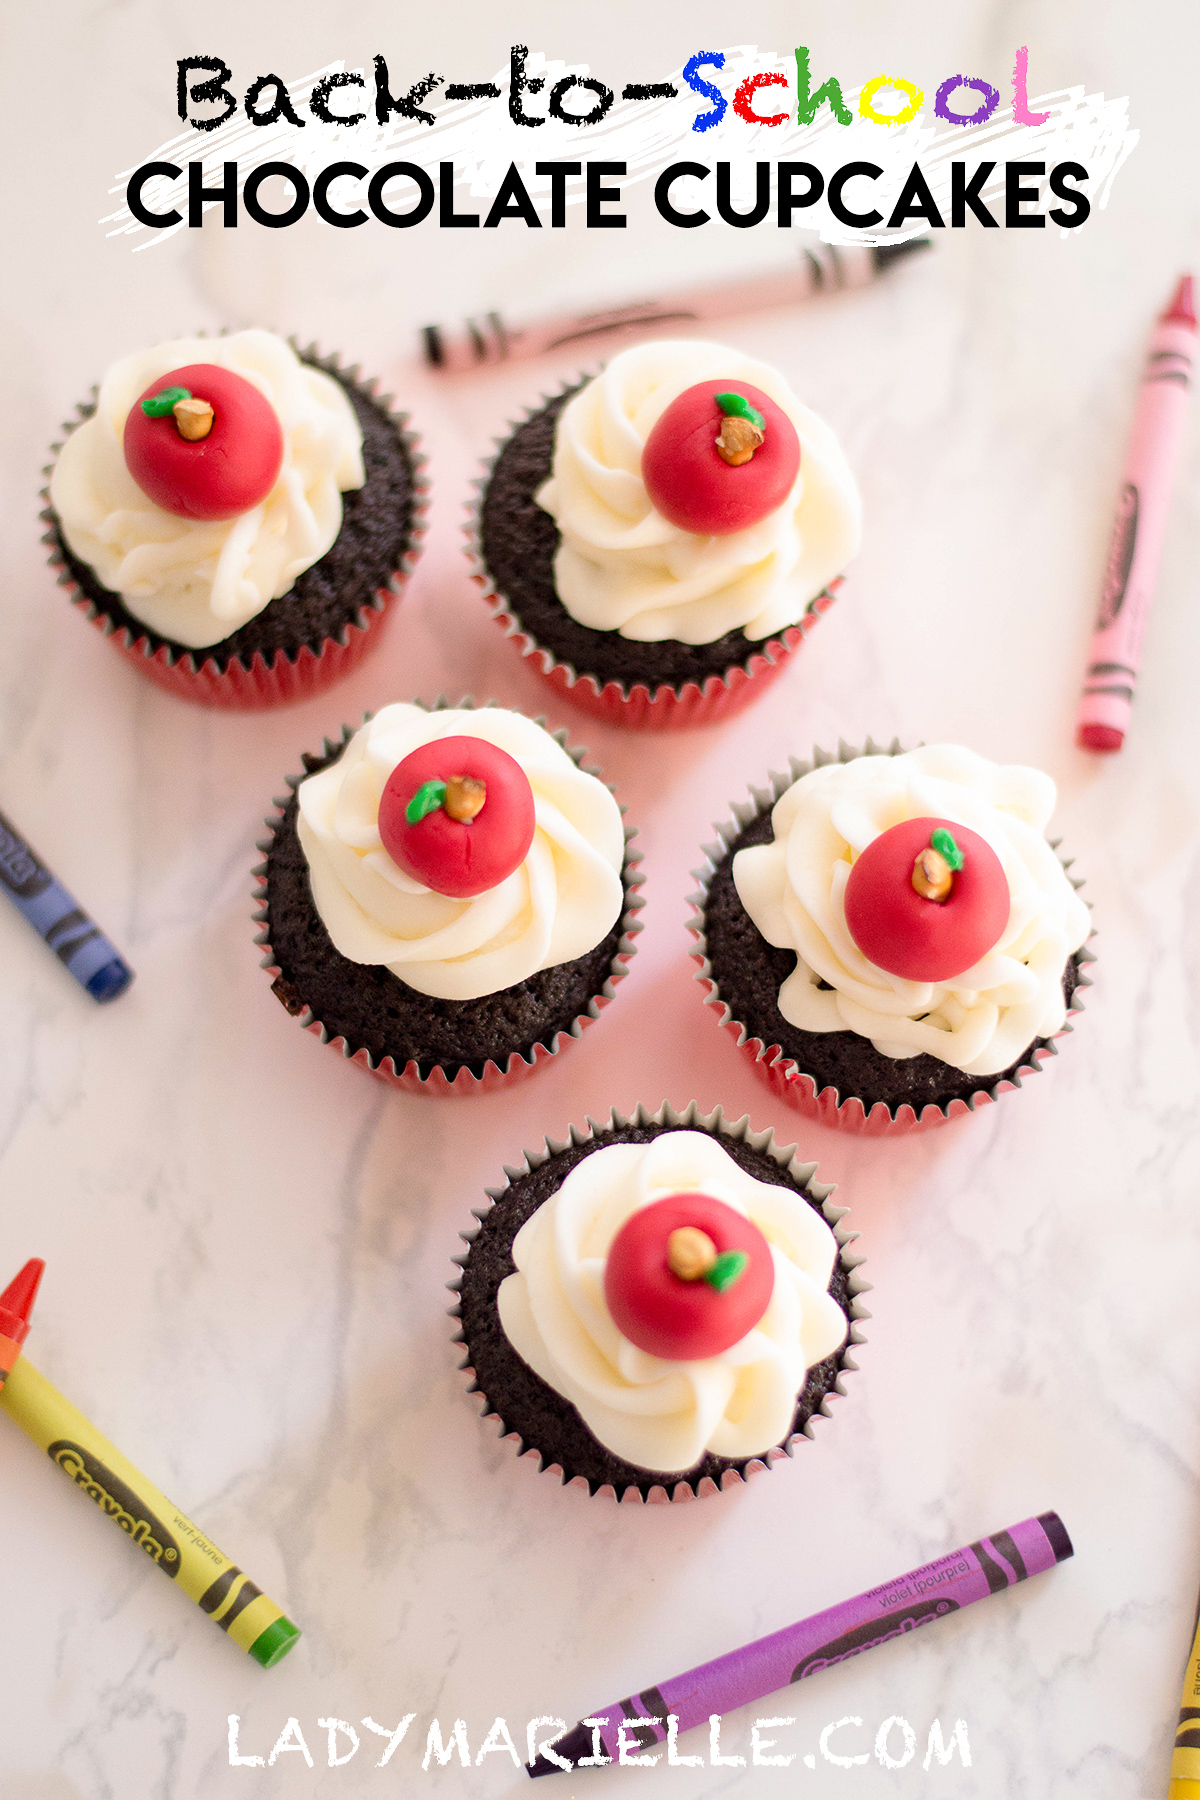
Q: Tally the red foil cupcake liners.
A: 5